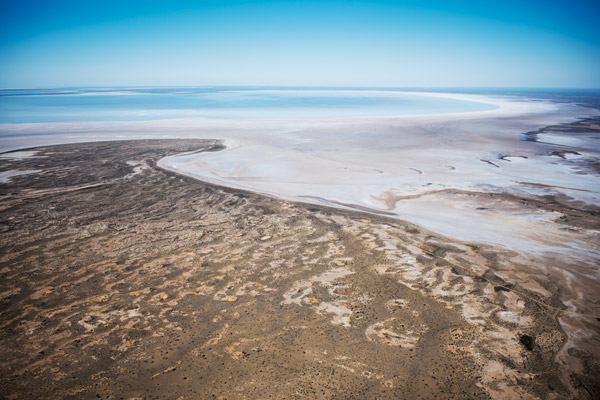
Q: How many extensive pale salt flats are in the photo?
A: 1